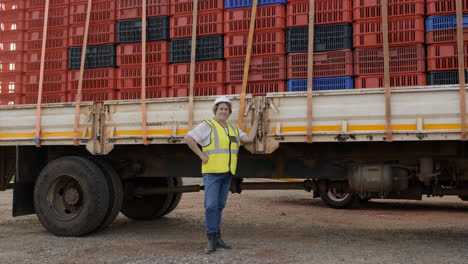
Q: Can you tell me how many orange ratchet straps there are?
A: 8